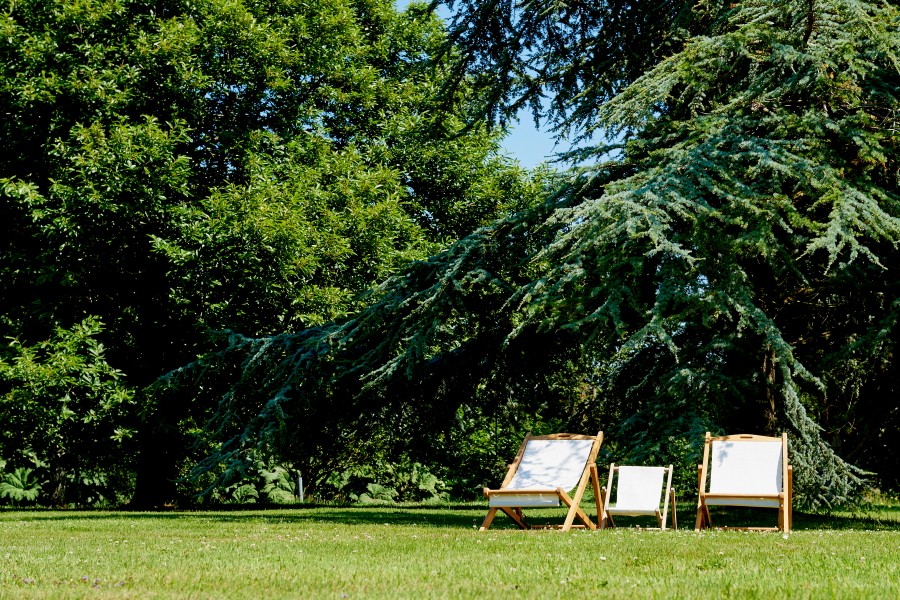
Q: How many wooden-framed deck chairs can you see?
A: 3